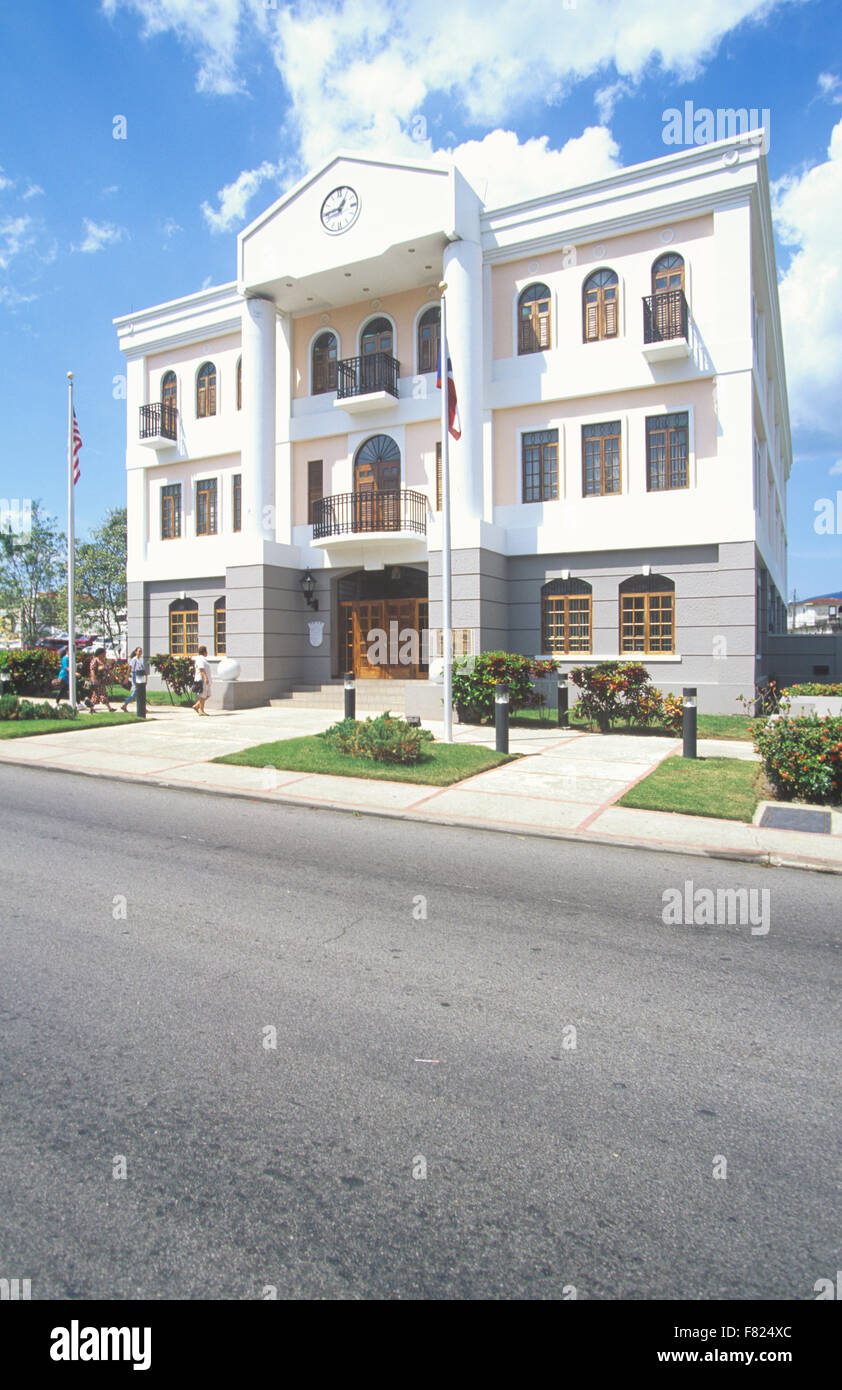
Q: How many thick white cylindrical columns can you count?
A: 2